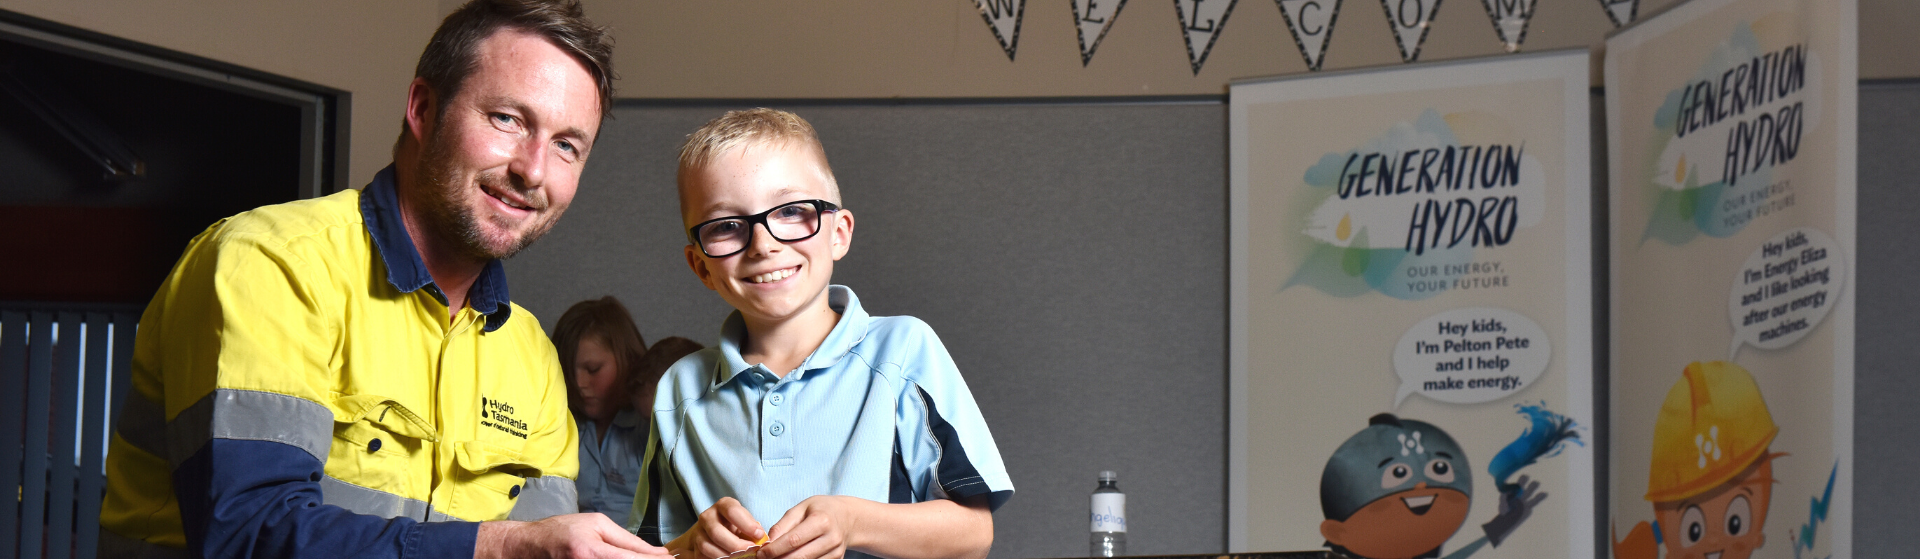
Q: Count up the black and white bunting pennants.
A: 7